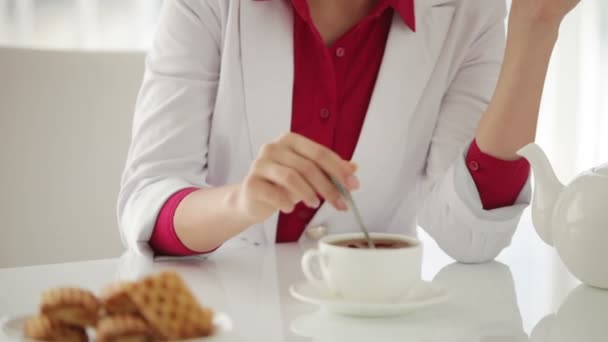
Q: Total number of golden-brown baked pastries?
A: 5